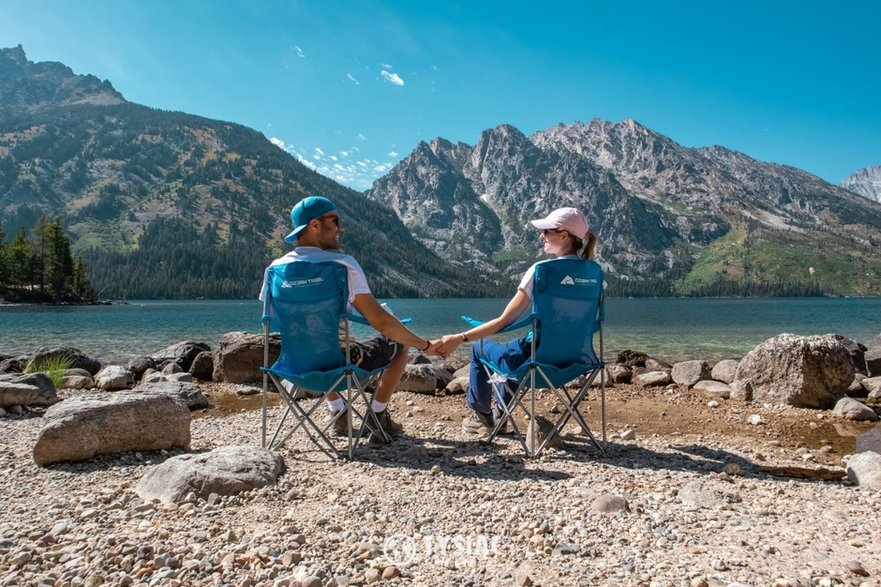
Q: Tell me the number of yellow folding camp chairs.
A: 0